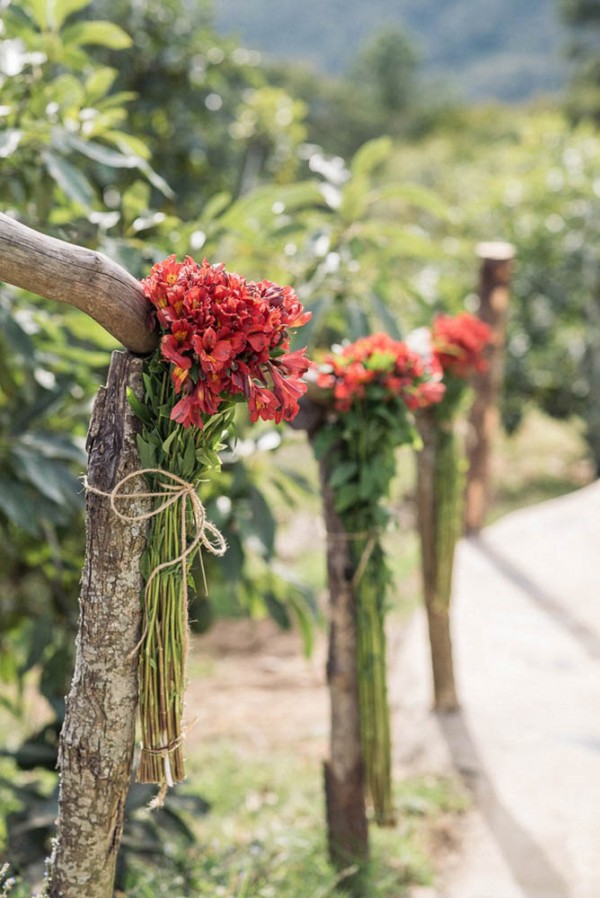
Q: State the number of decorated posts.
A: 3